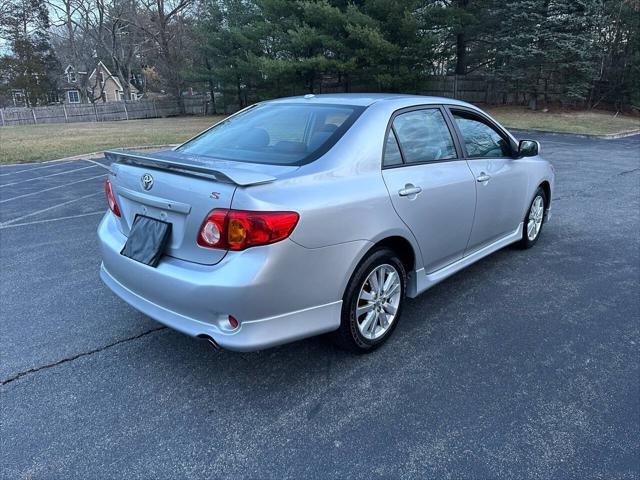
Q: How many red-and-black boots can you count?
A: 0